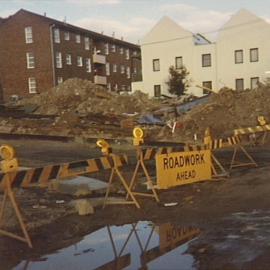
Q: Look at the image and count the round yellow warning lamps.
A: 5